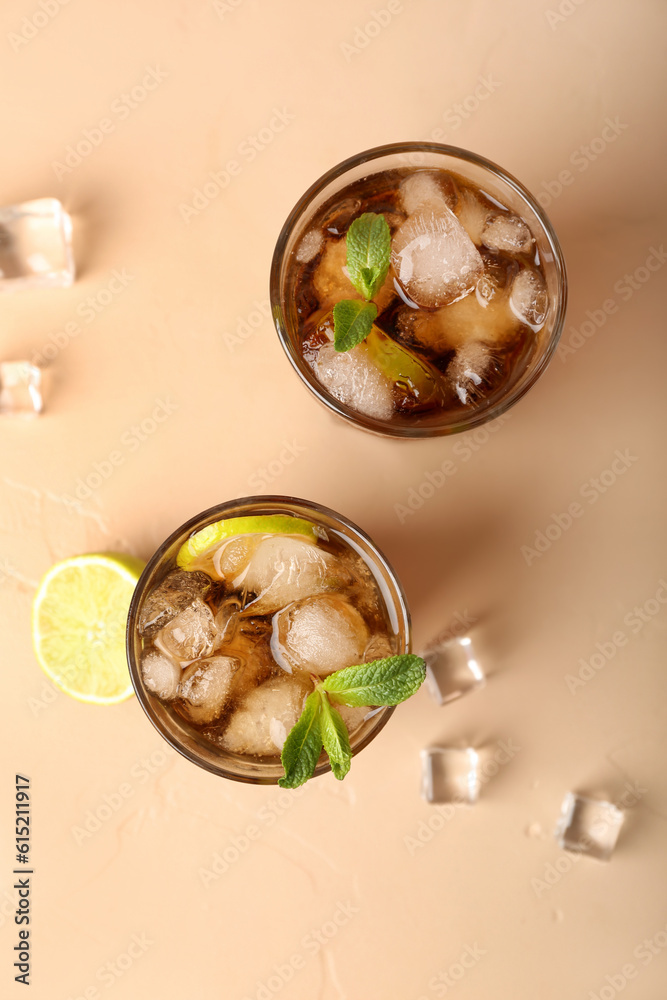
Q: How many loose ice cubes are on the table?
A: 5